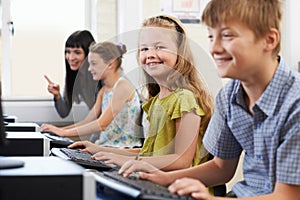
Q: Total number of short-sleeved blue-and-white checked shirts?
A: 1